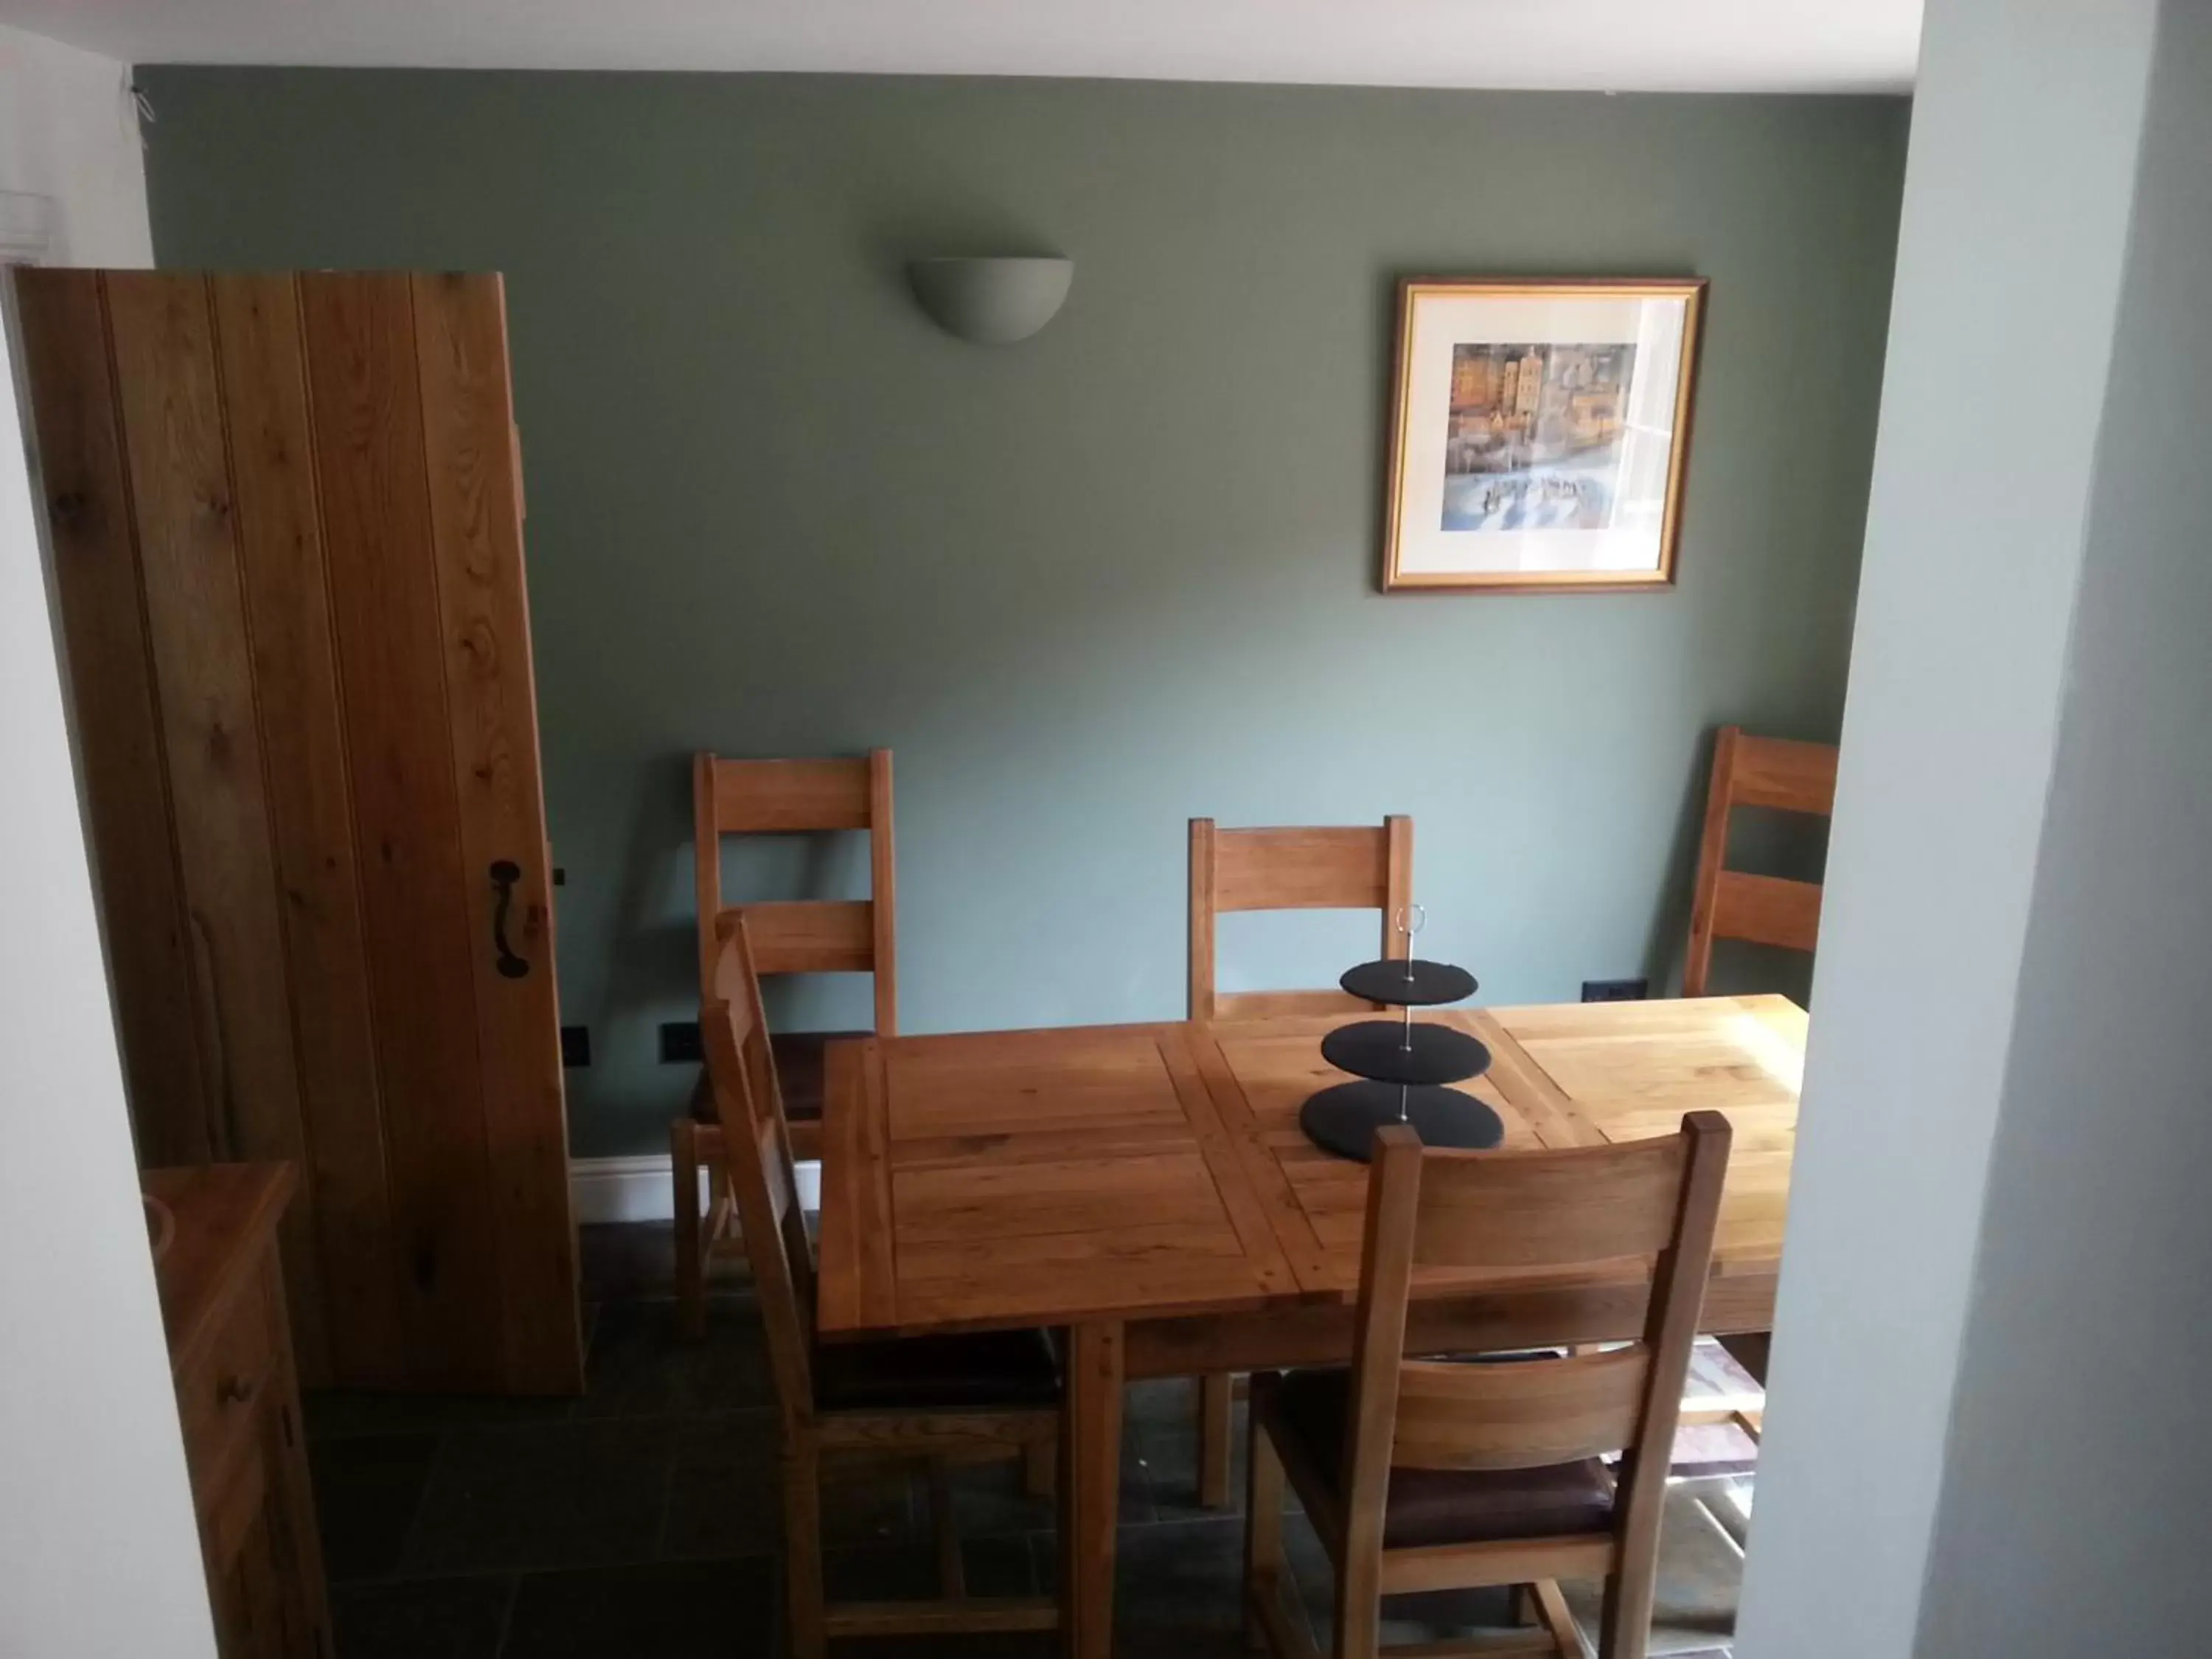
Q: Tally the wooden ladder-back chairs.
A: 5